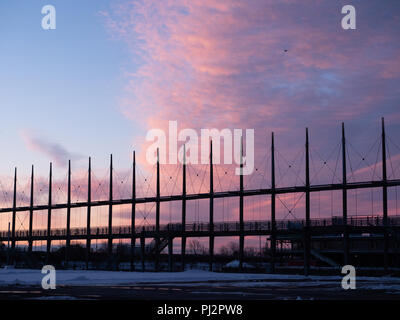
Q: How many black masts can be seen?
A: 15